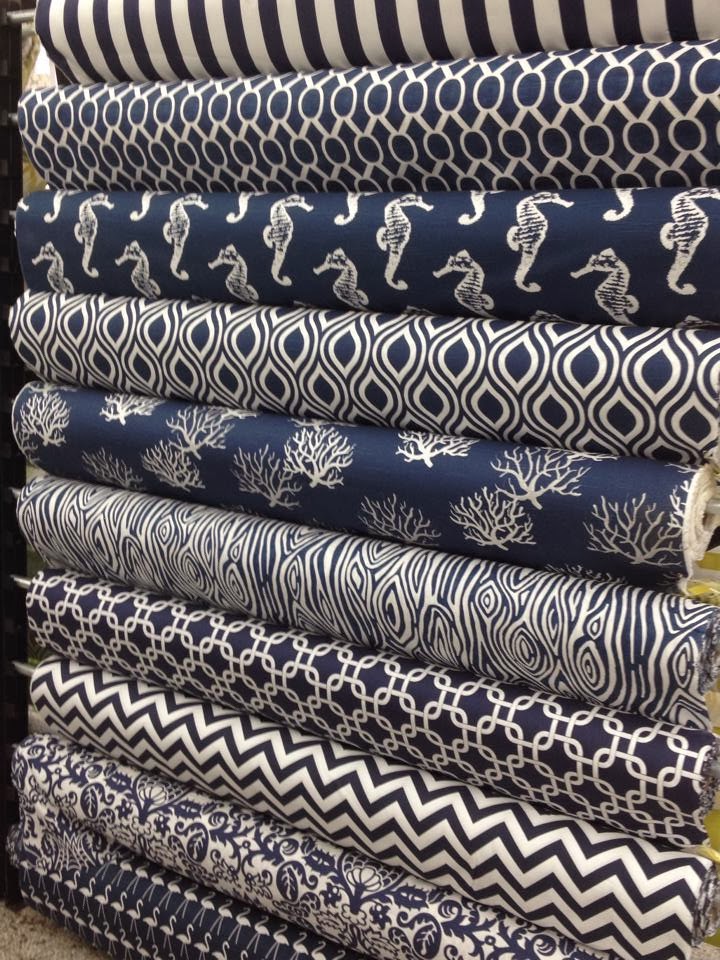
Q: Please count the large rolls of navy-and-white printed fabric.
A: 10